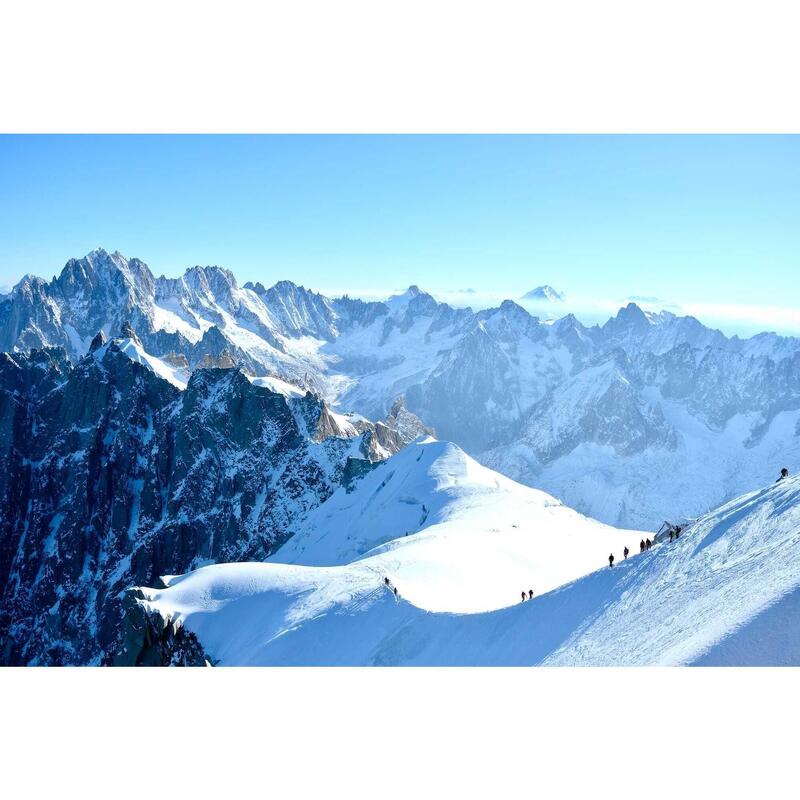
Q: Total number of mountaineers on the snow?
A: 11